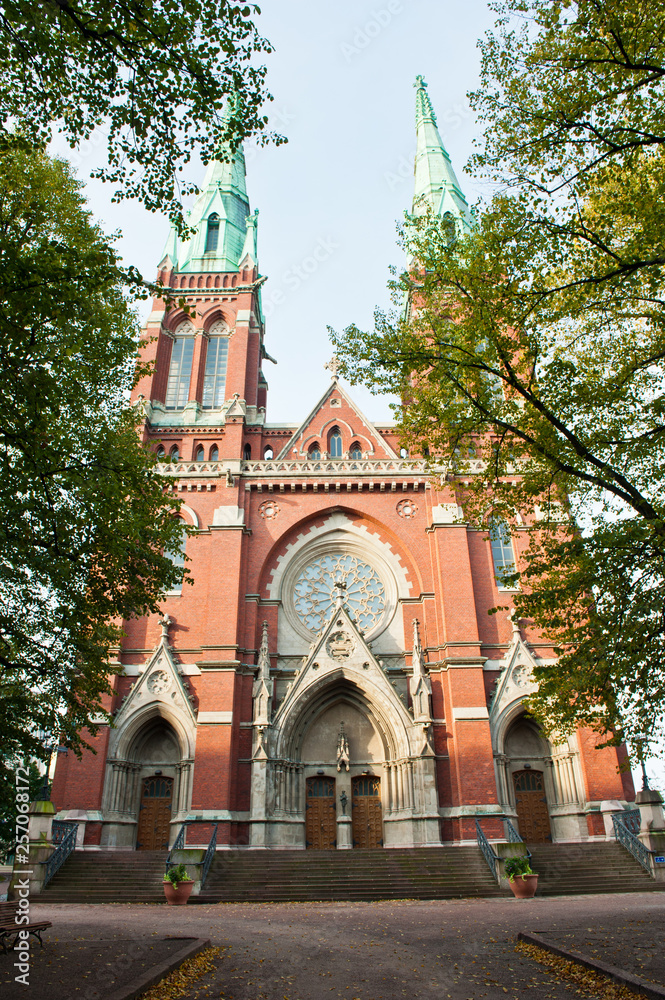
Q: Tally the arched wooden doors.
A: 4